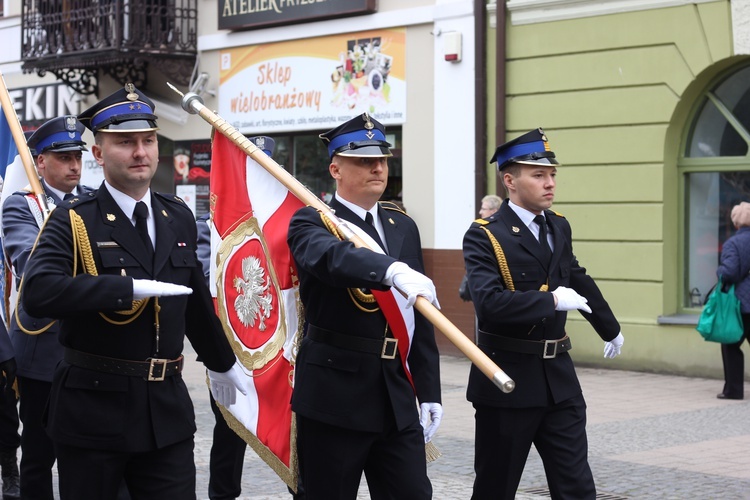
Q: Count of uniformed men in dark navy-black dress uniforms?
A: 3